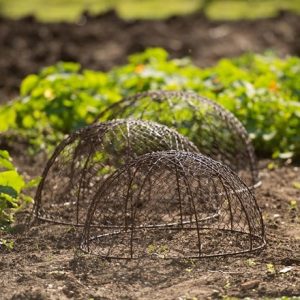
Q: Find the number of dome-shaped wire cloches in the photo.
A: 3